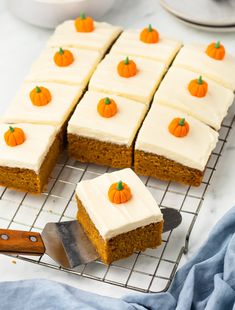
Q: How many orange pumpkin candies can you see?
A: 11